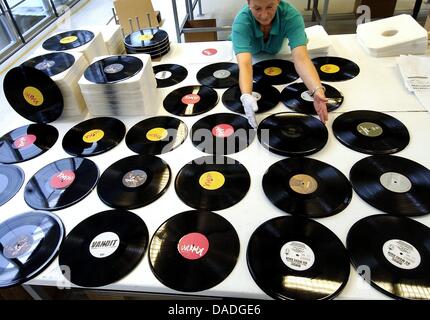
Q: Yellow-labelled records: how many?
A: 8